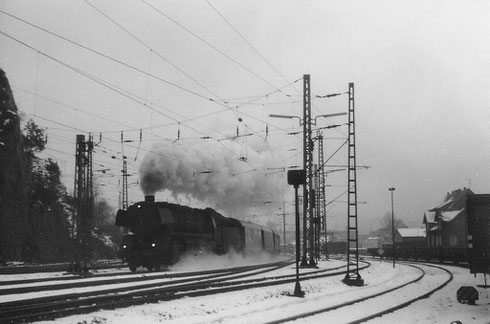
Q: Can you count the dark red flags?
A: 0